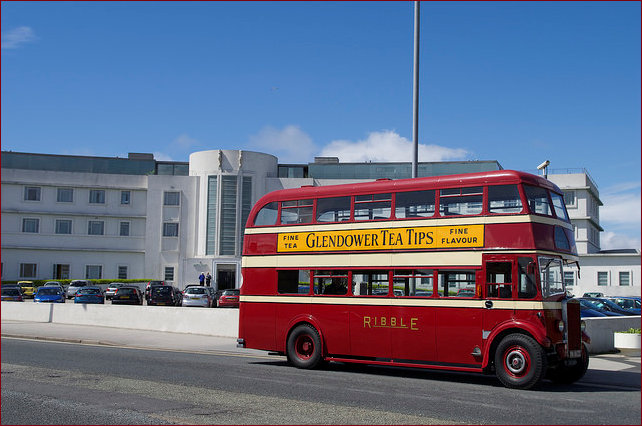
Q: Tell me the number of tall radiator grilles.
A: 1